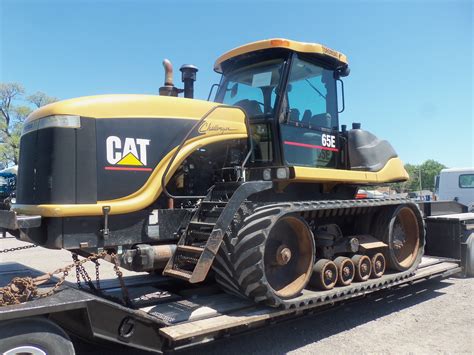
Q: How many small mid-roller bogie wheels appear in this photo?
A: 4